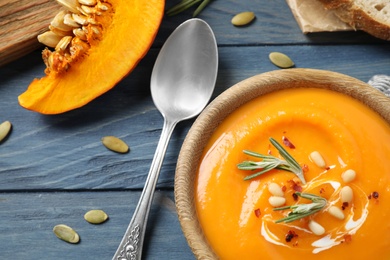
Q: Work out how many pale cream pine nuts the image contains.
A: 7